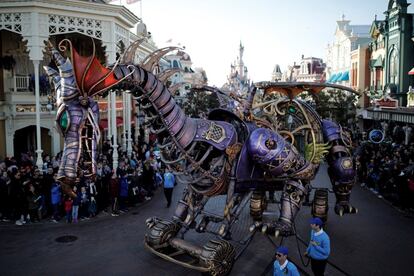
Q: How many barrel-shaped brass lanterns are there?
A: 2